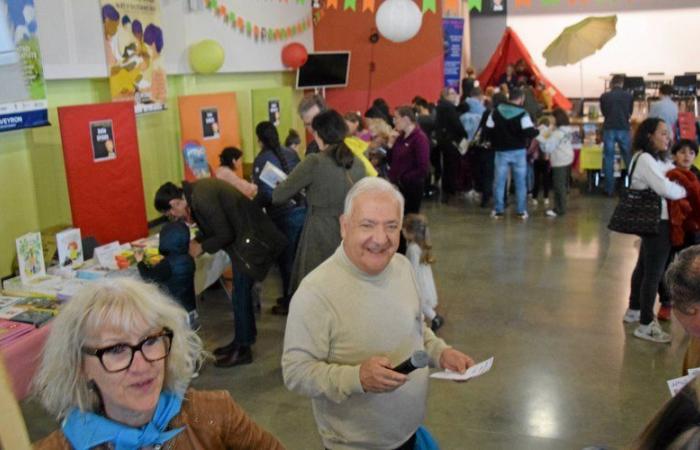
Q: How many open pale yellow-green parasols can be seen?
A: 1